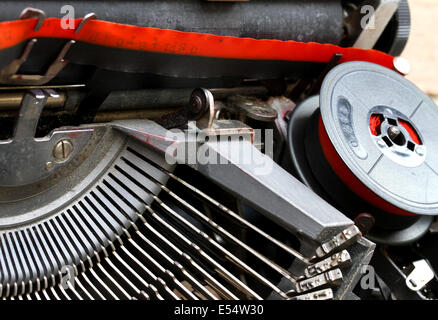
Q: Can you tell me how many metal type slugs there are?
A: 4